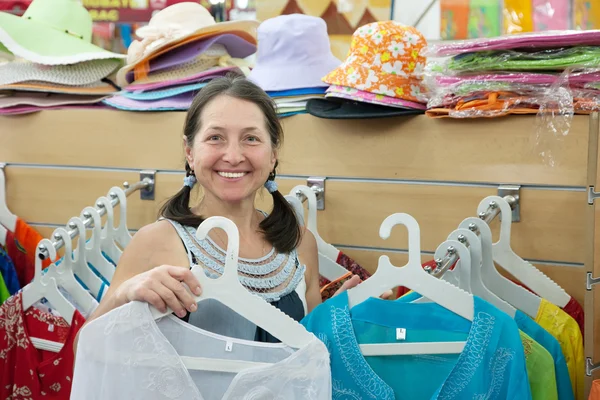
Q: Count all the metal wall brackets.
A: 3